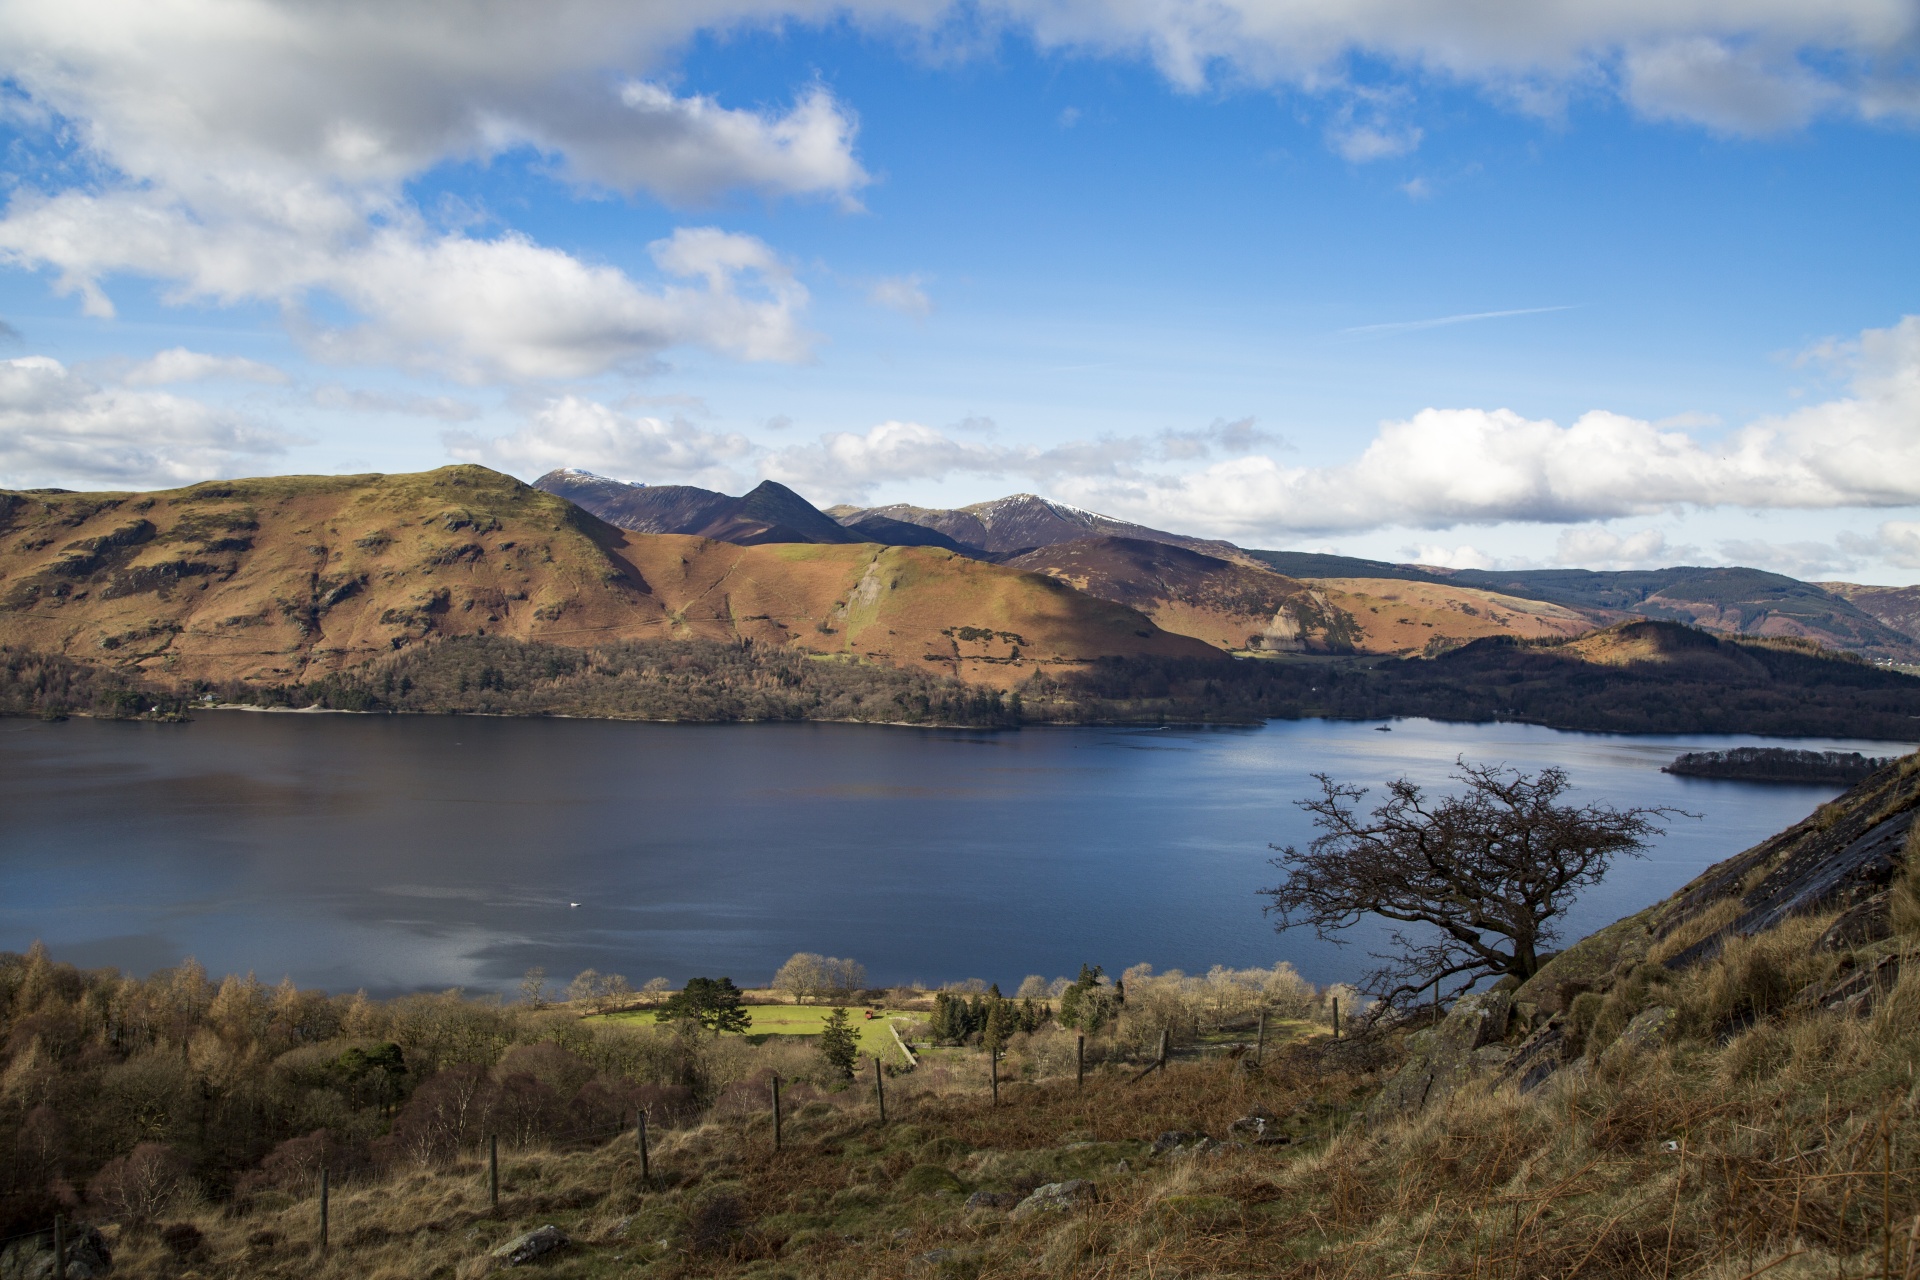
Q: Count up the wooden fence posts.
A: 12